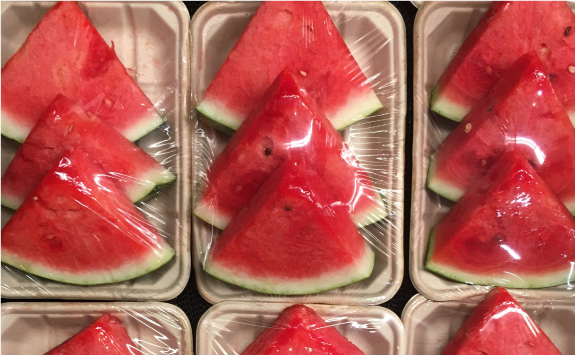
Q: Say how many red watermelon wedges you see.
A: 12